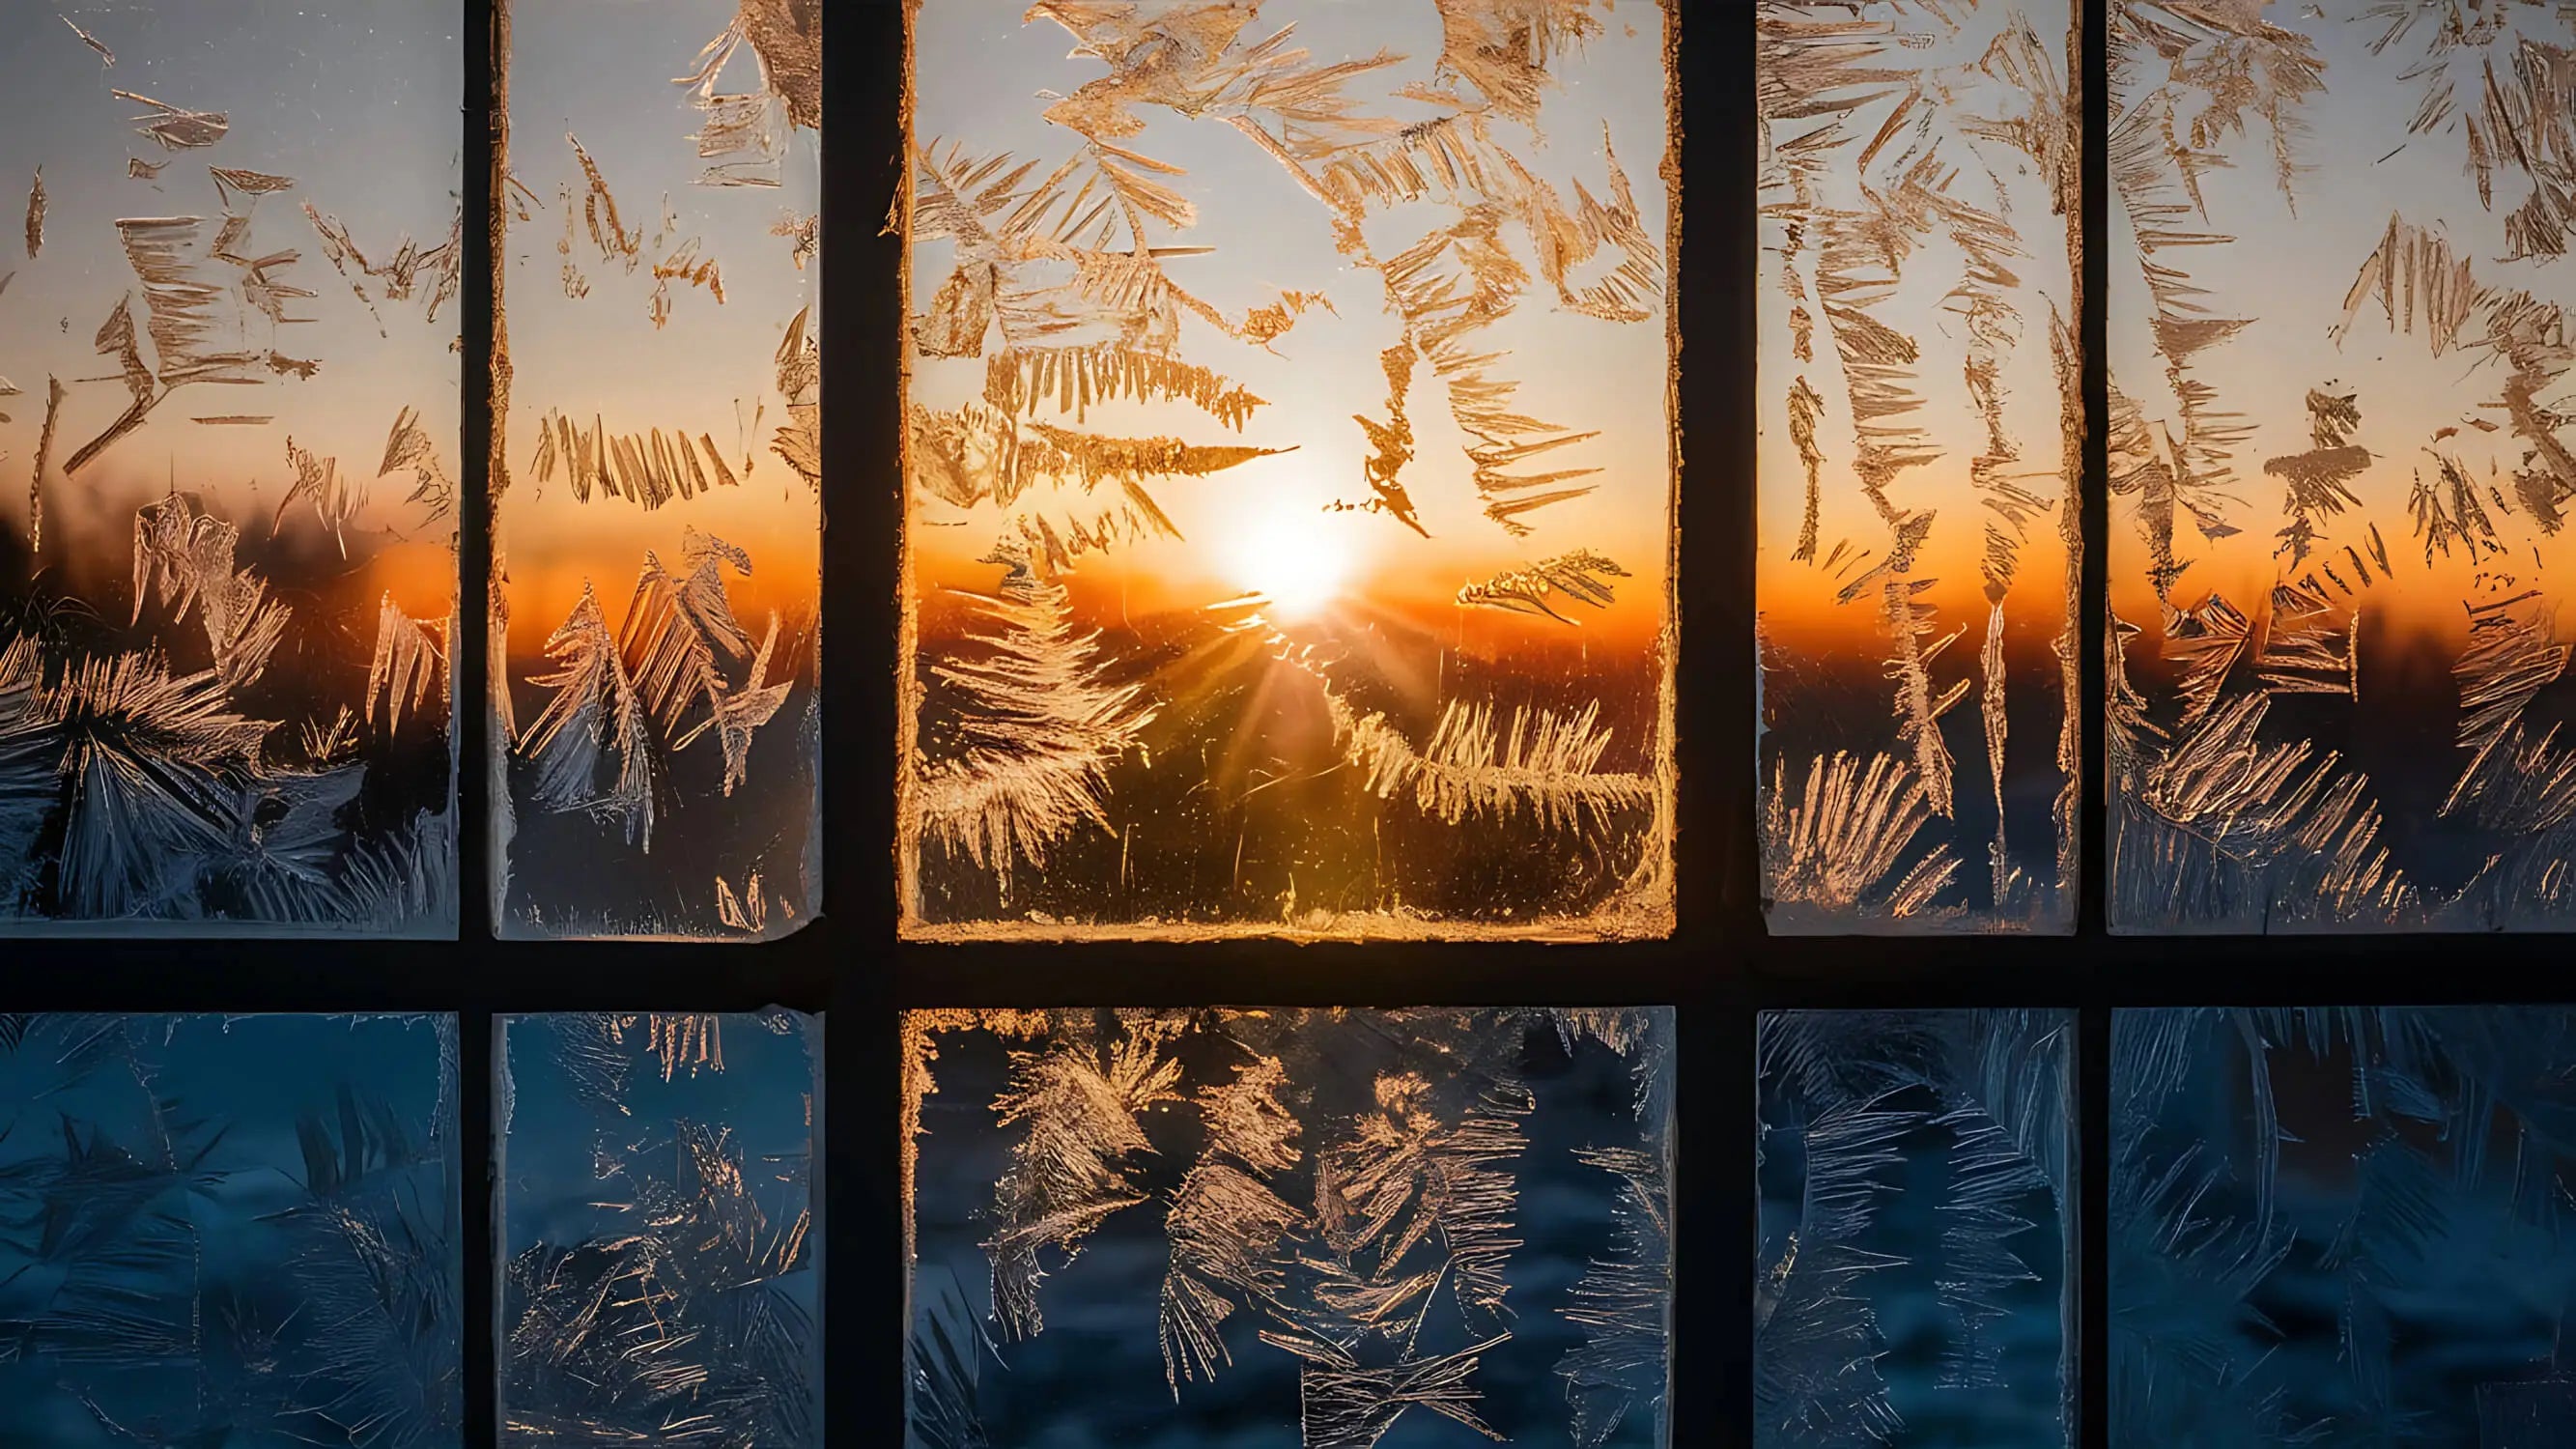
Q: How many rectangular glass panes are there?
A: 10